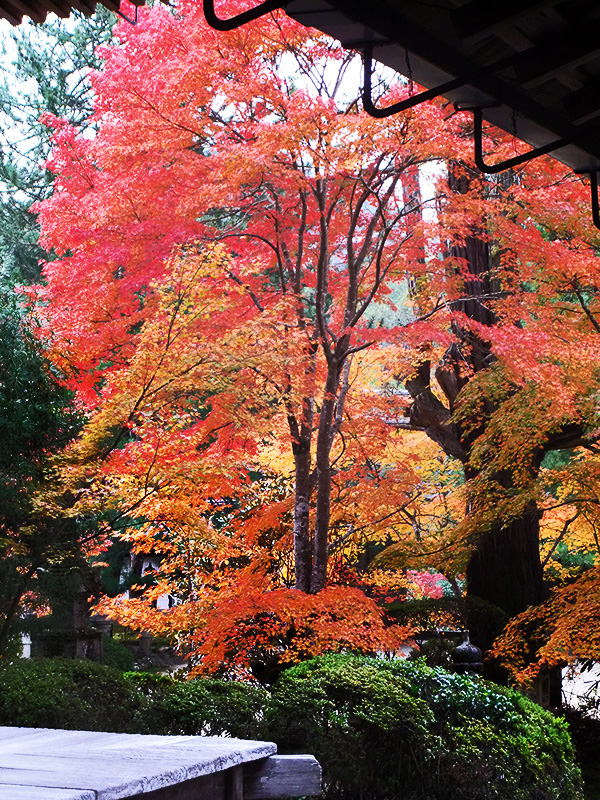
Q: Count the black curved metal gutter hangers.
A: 4